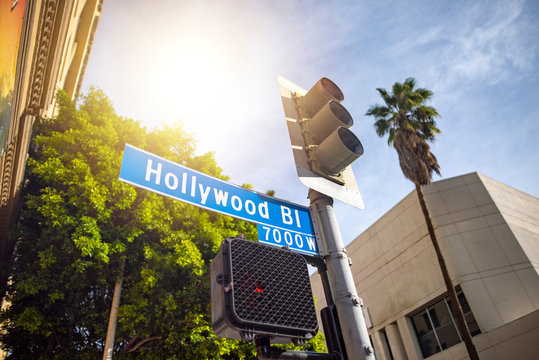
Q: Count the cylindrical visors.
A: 3